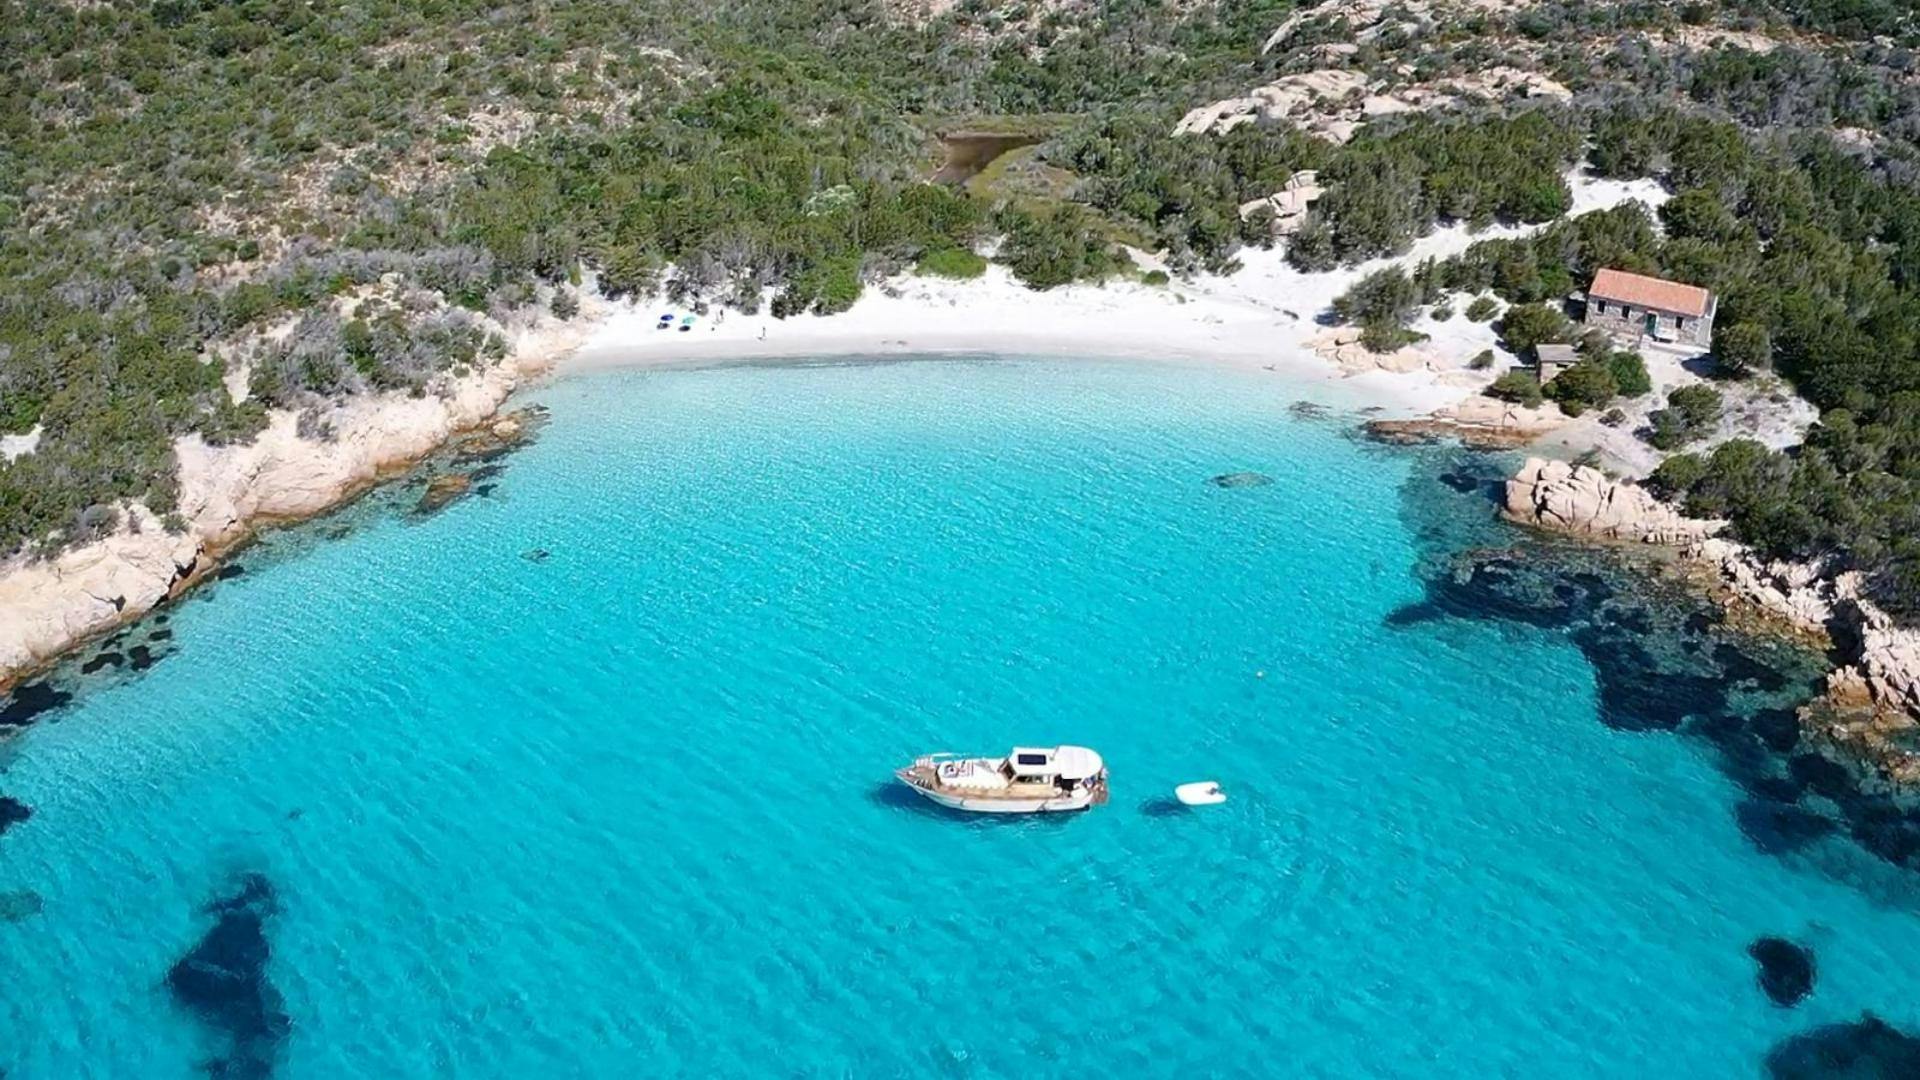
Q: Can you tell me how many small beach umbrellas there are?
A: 2